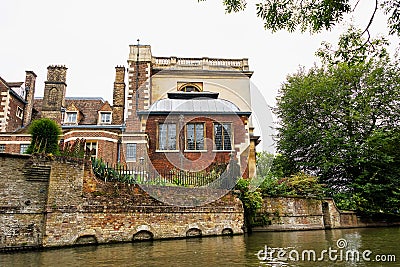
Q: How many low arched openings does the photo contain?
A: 4